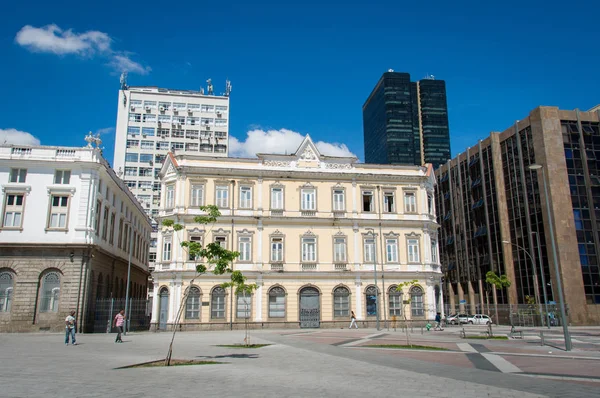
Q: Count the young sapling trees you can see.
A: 4